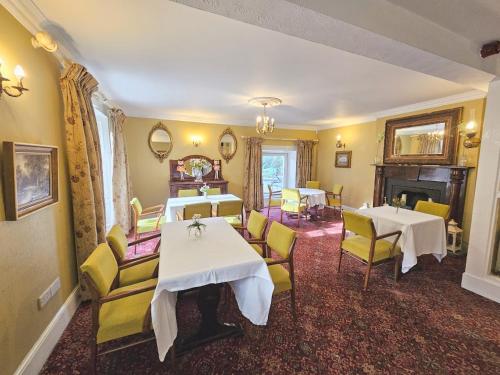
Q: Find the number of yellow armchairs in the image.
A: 15